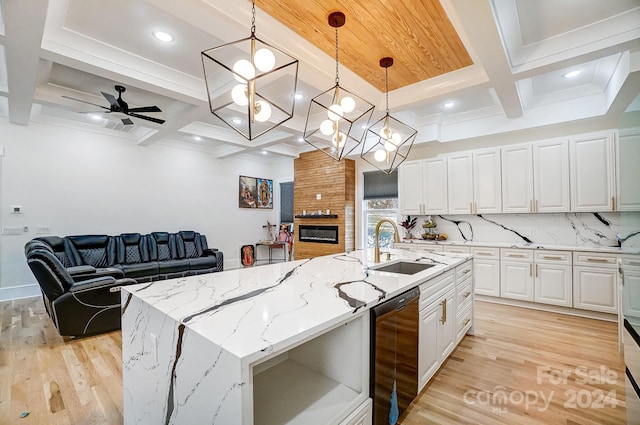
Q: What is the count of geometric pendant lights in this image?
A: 3